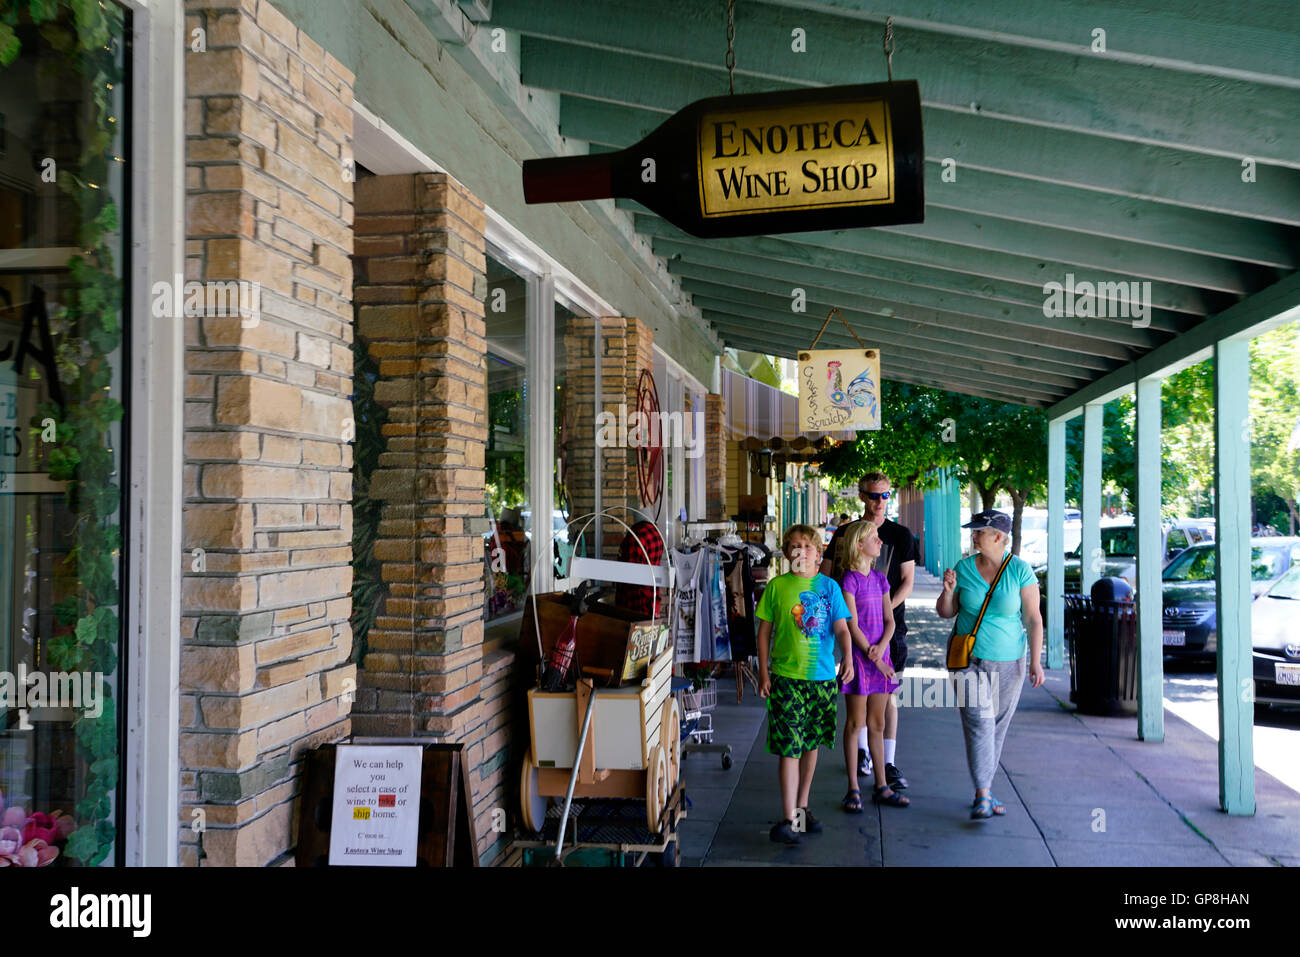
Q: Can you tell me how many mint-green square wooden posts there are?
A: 4